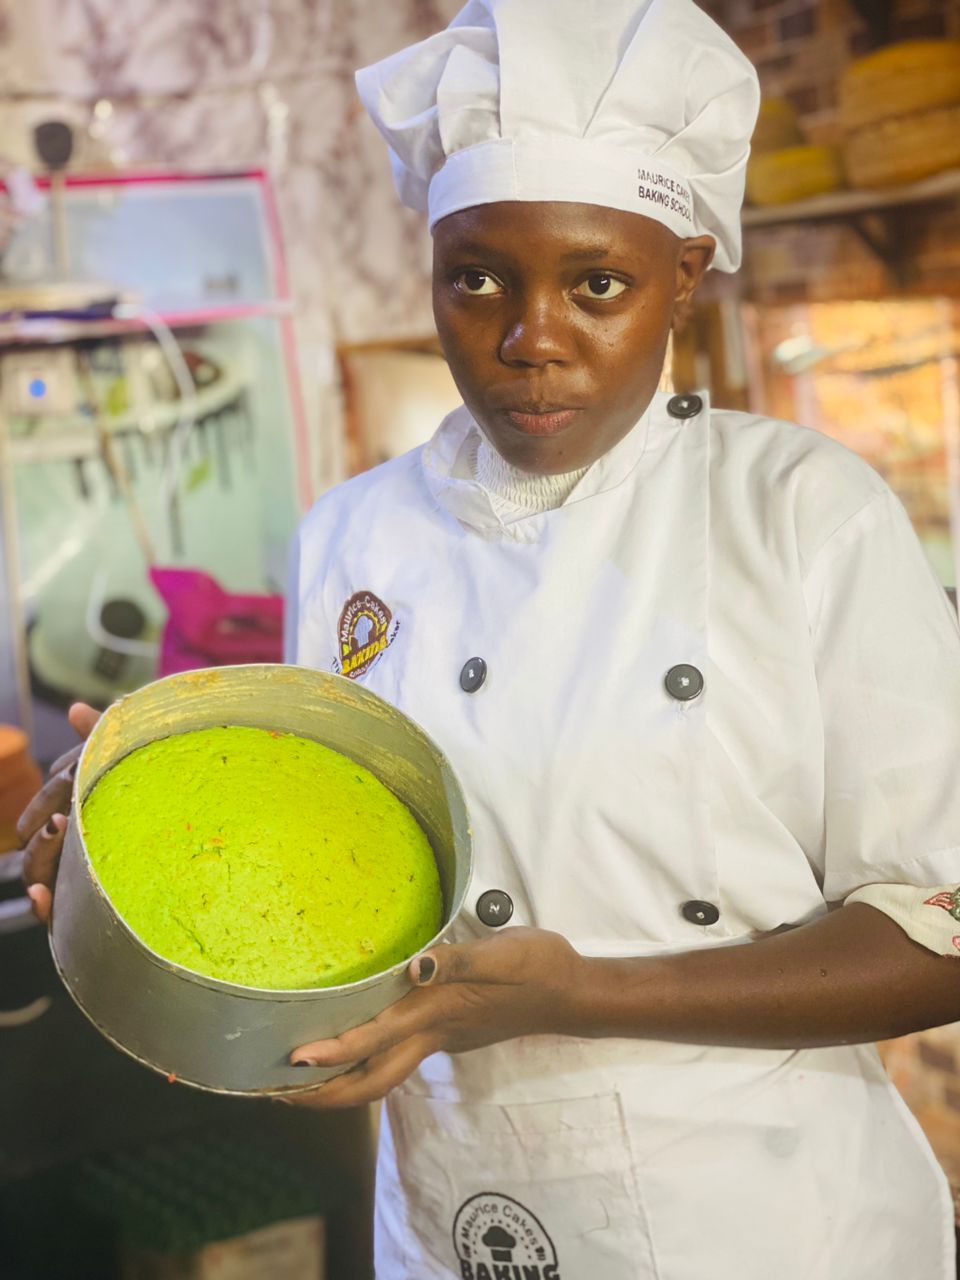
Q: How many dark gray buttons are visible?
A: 5